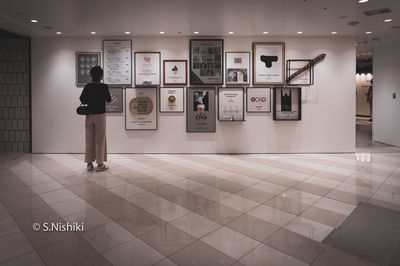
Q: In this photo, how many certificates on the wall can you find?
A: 15